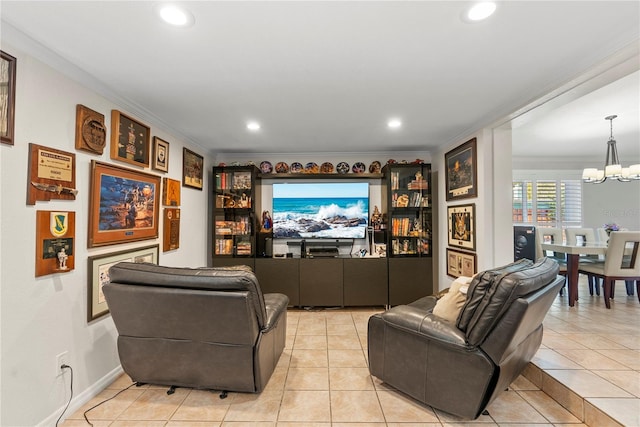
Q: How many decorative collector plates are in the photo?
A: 8